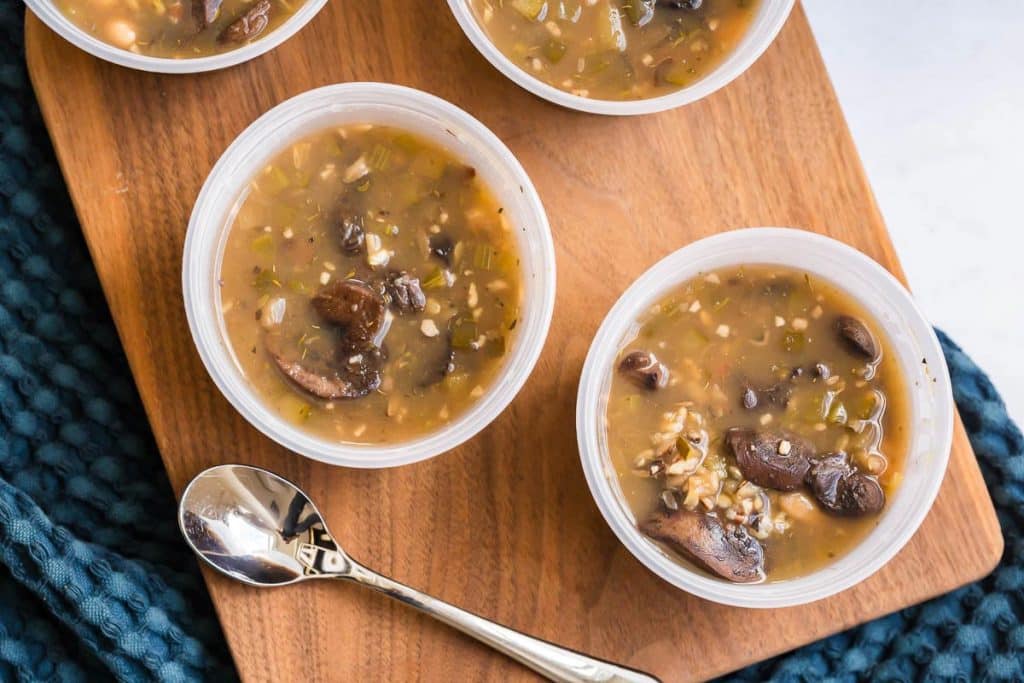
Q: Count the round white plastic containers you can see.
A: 4